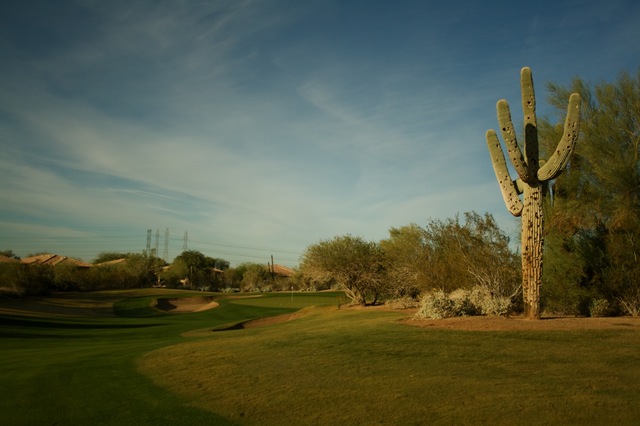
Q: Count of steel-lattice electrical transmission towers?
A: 4